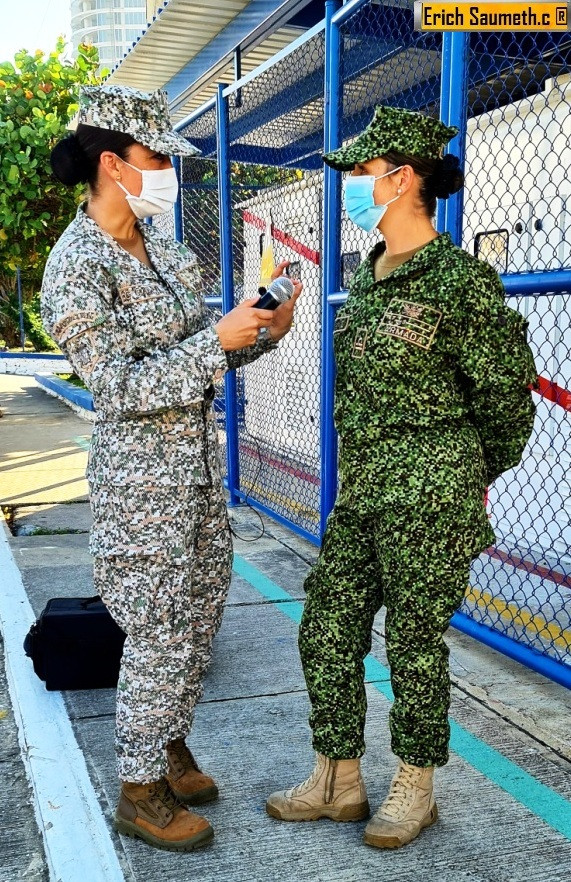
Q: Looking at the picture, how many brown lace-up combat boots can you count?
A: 2